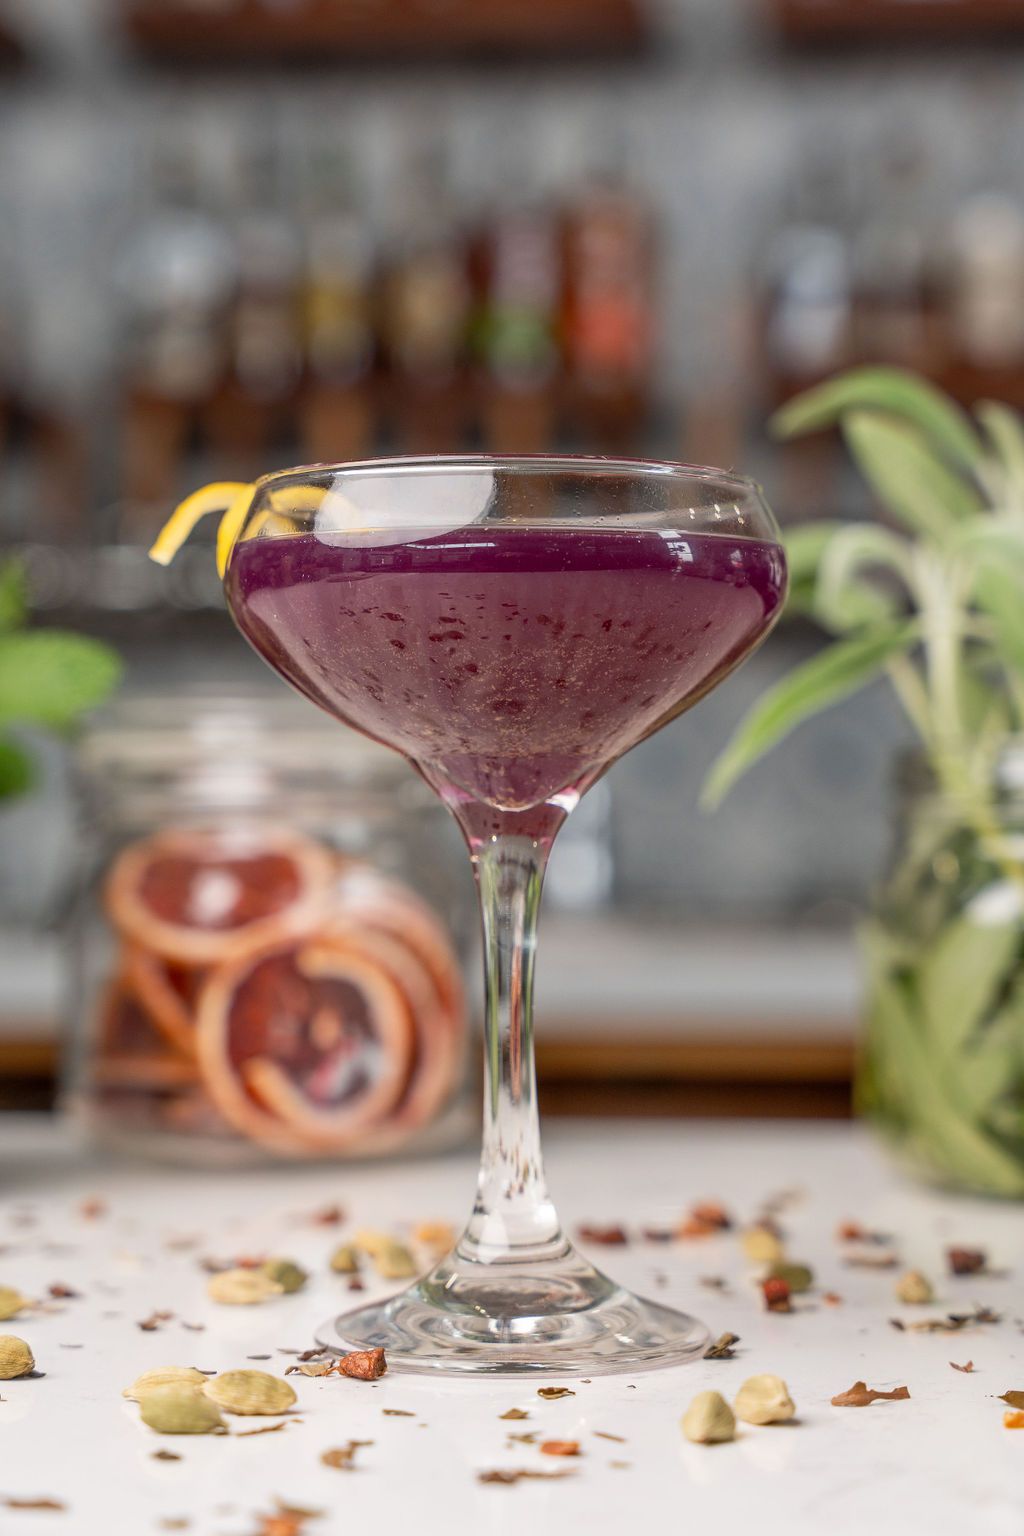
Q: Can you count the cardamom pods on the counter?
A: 15